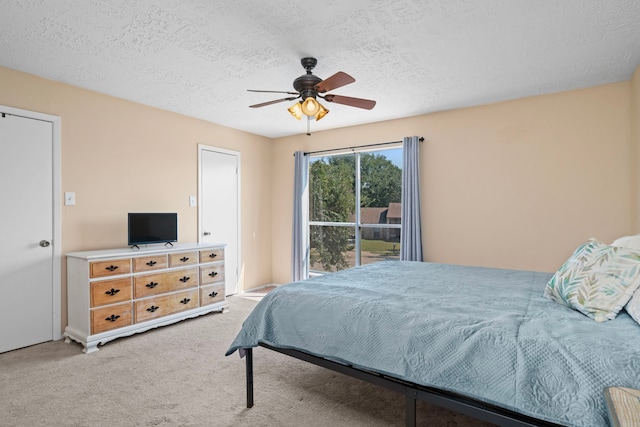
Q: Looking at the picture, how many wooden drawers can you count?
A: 10